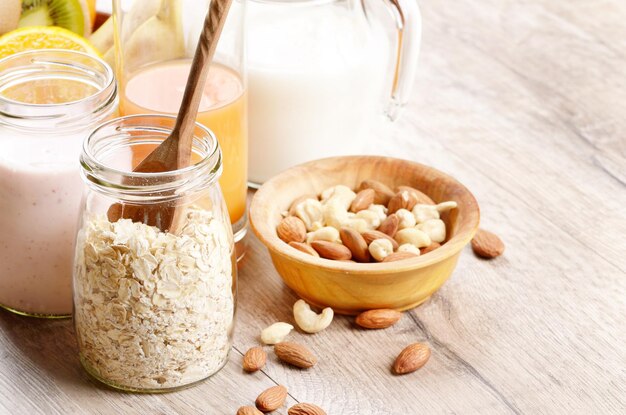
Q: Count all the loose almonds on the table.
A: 8